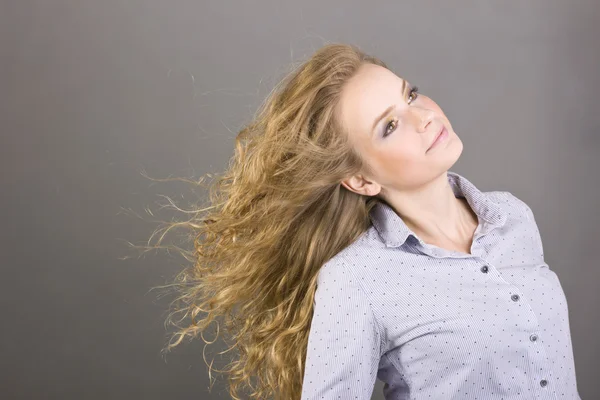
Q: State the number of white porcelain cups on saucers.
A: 0